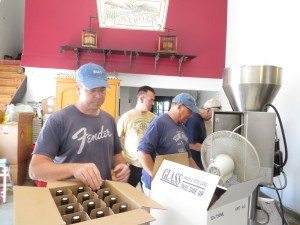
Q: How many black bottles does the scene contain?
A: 11